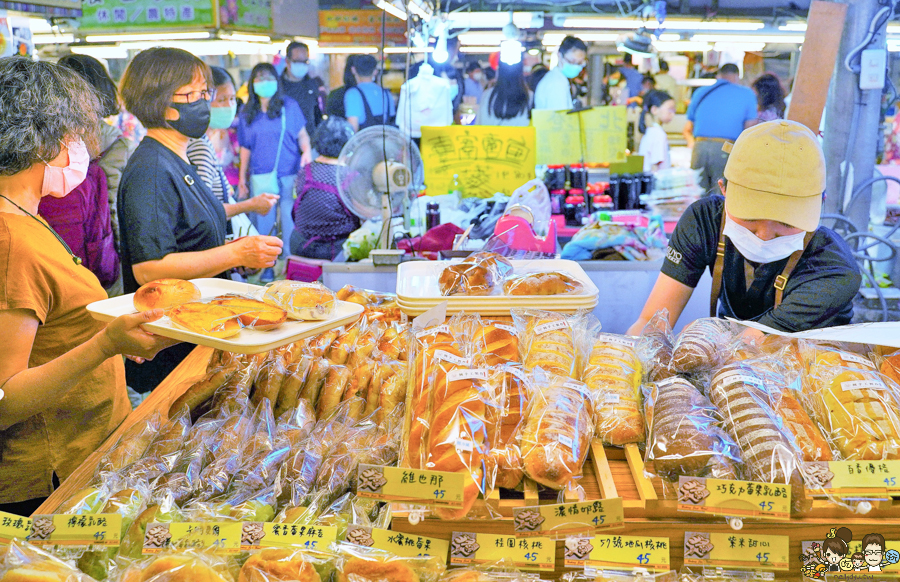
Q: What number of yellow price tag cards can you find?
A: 13